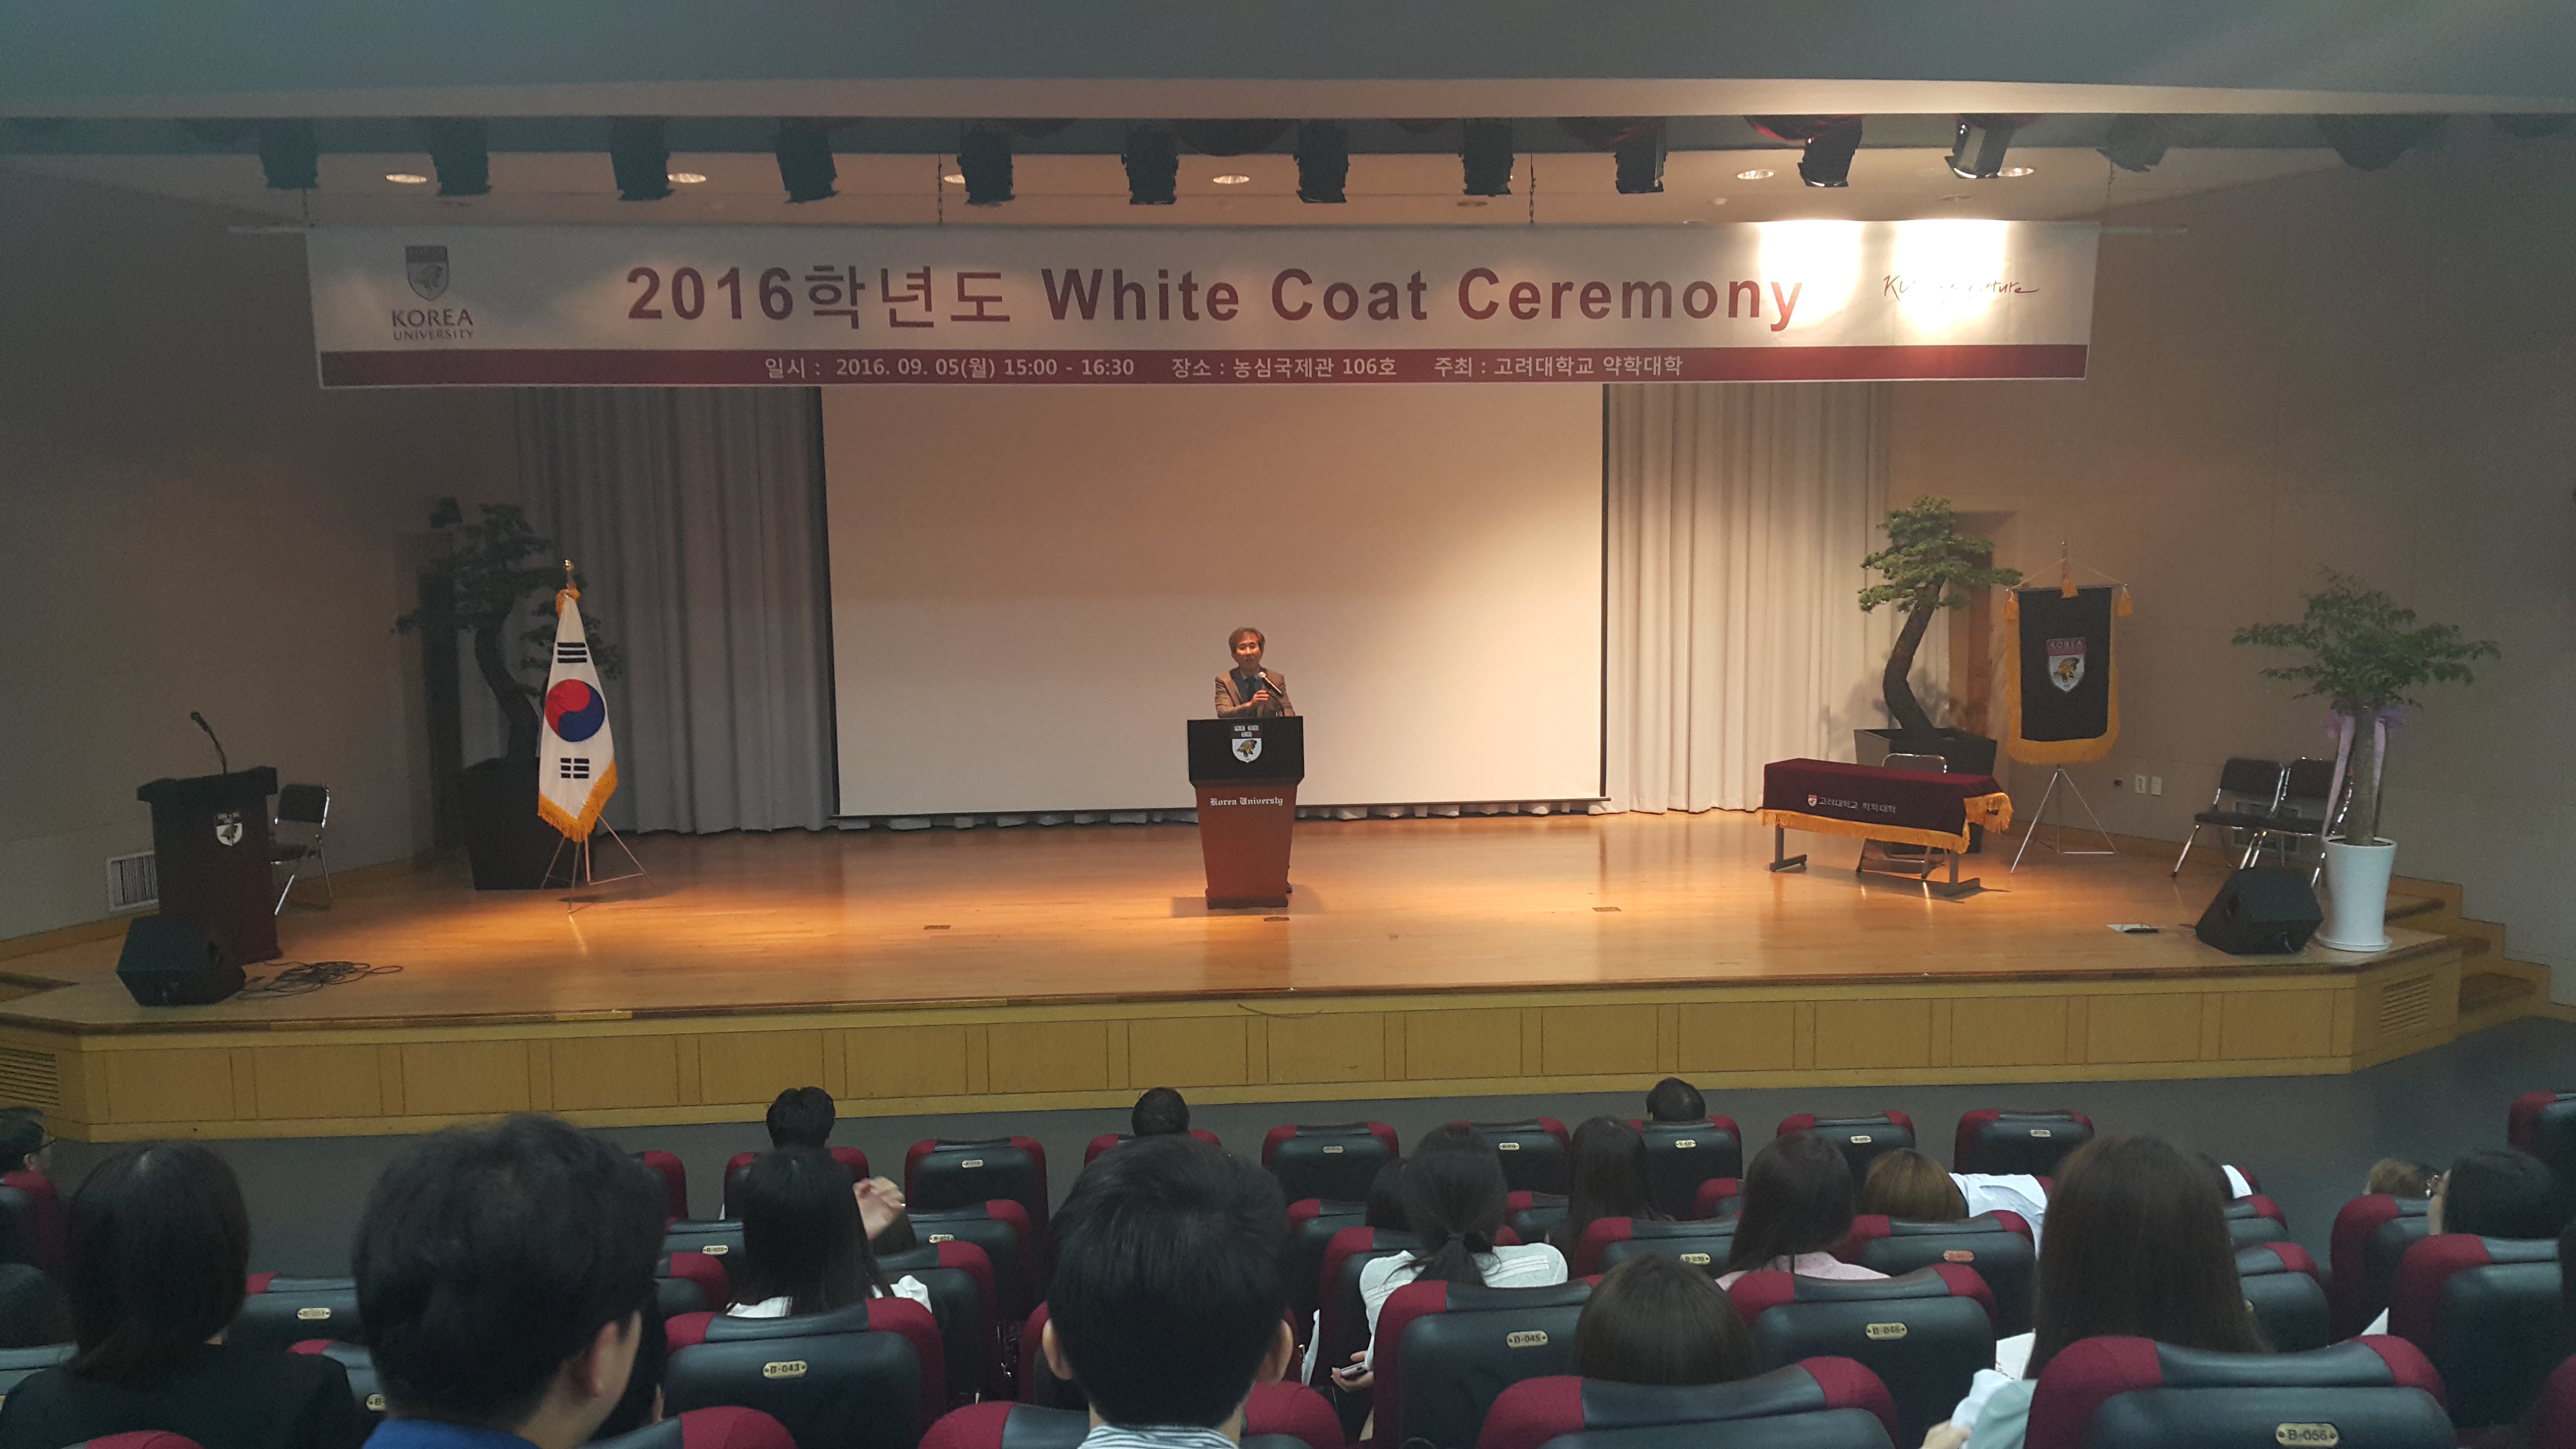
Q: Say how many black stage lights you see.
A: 12